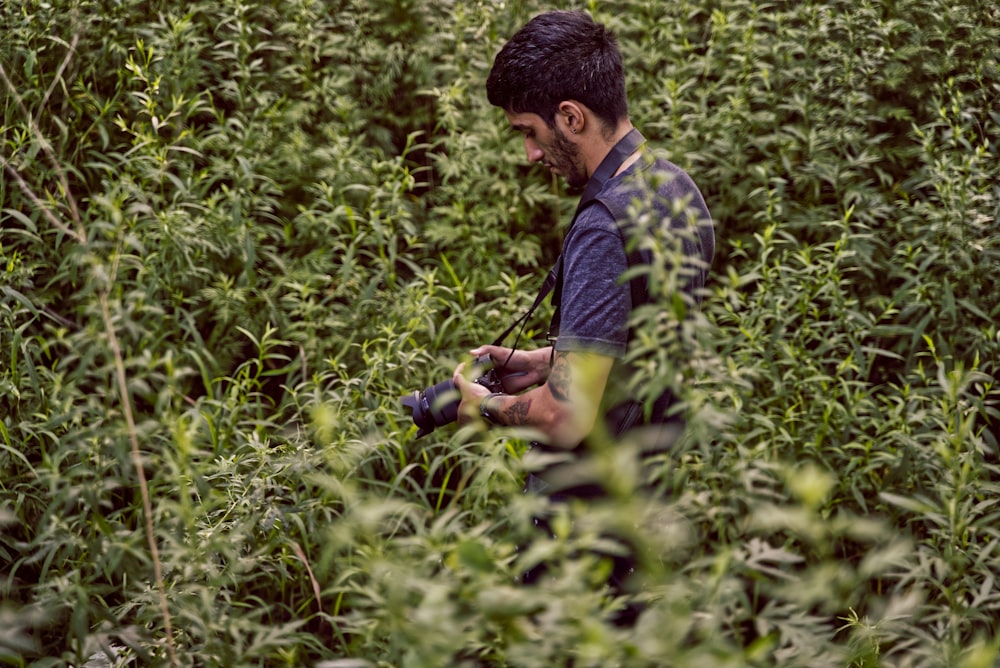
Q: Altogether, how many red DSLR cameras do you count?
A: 0